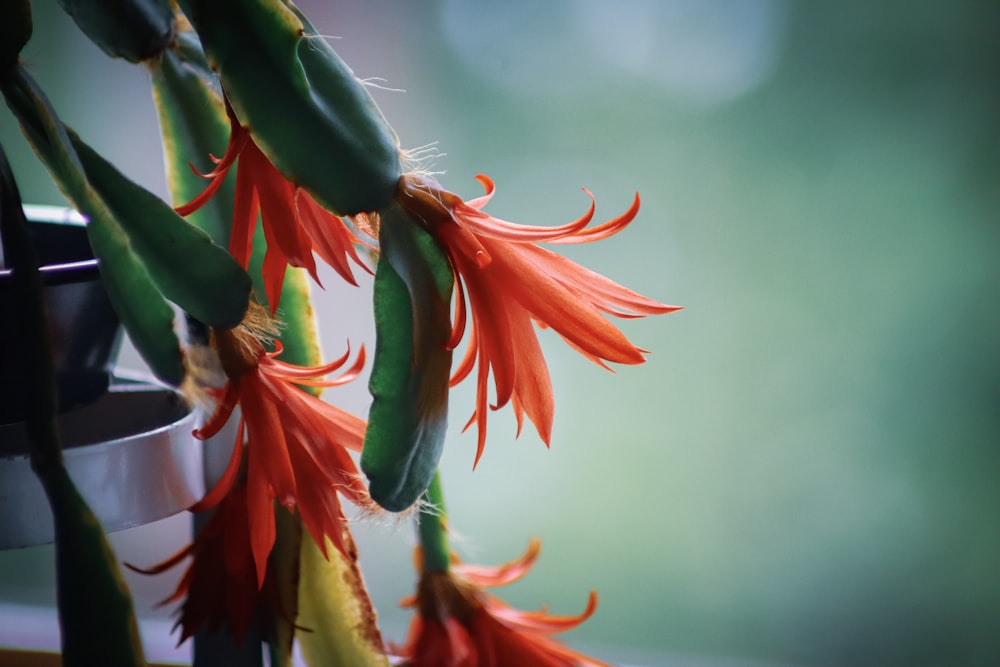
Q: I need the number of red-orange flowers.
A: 5